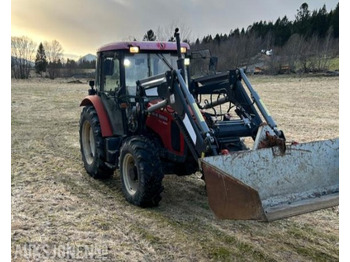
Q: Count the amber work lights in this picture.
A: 2